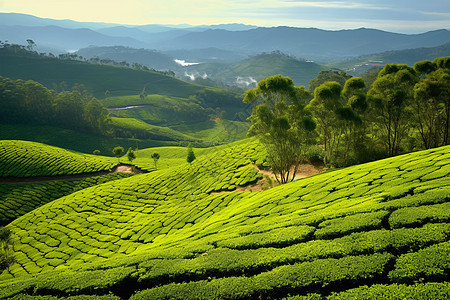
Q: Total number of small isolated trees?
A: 5